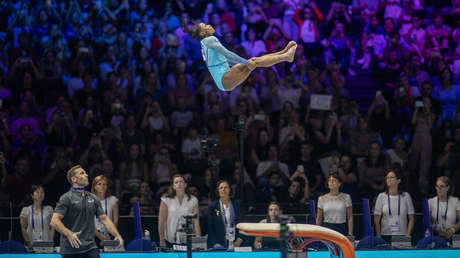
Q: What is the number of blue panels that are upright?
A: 4